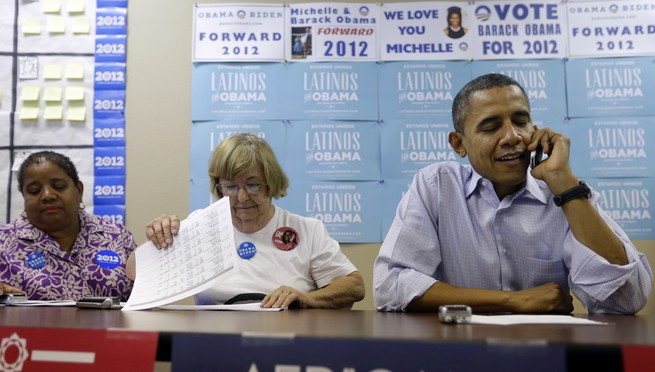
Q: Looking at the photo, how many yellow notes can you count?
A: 13